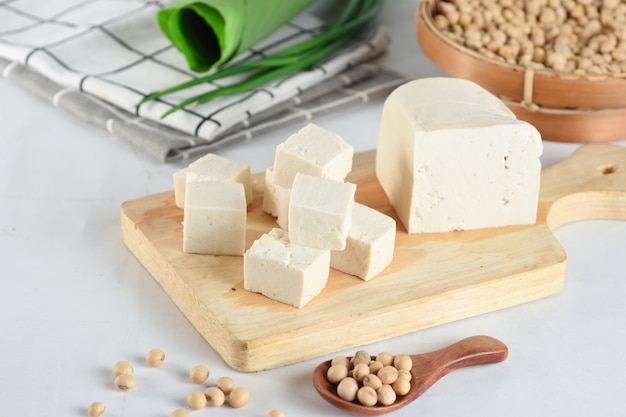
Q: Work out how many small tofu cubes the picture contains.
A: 7